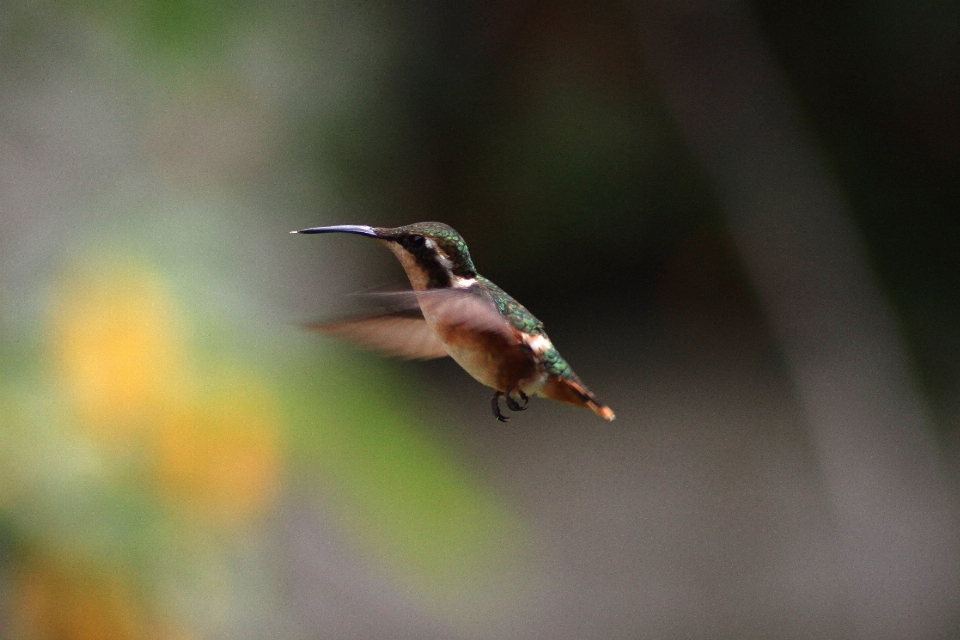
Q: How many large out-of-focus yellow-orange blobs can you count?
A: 3